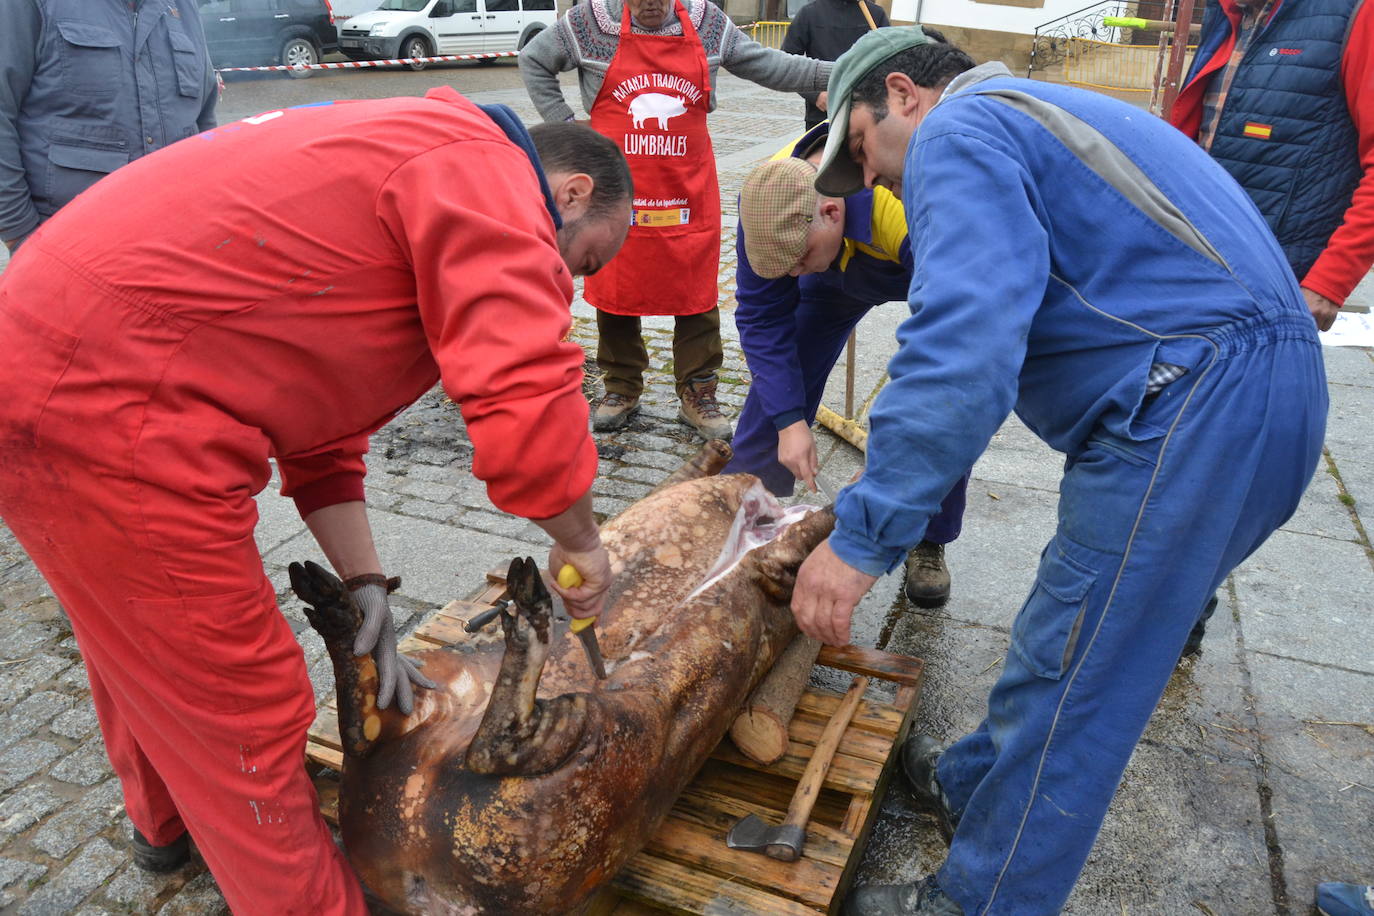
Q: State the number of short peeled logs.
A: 1